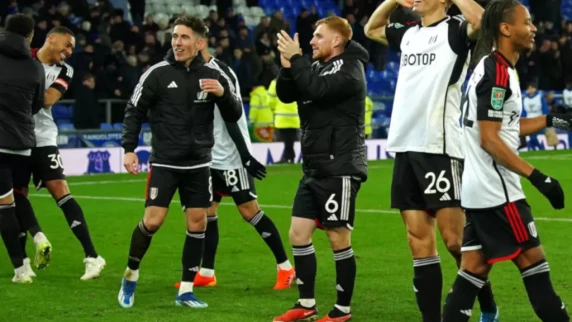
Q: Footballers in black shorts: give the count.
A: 7